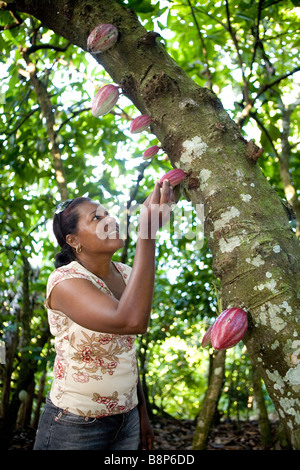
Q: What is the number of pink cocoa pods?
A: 7